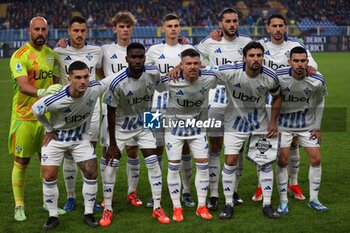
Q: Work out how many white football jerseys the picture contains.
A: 10